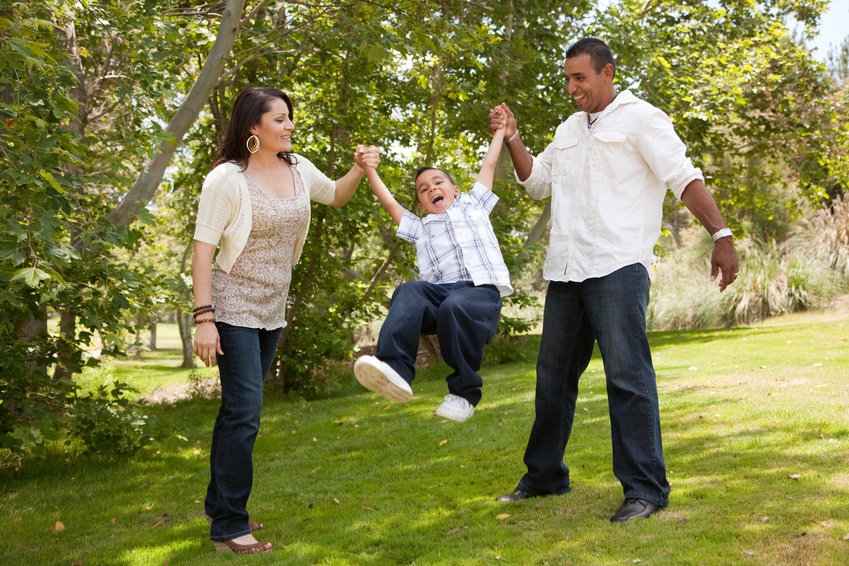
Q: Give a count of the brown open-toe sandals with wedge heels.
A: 2